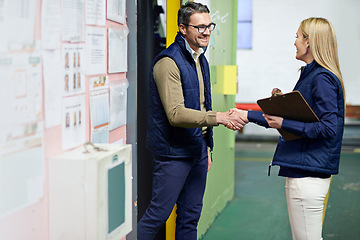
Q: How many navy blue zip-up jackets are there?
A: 2